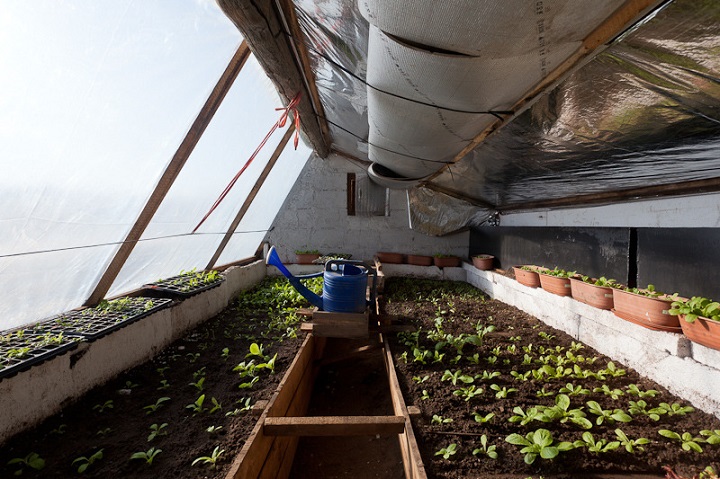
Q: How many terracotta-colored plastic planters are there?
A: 10